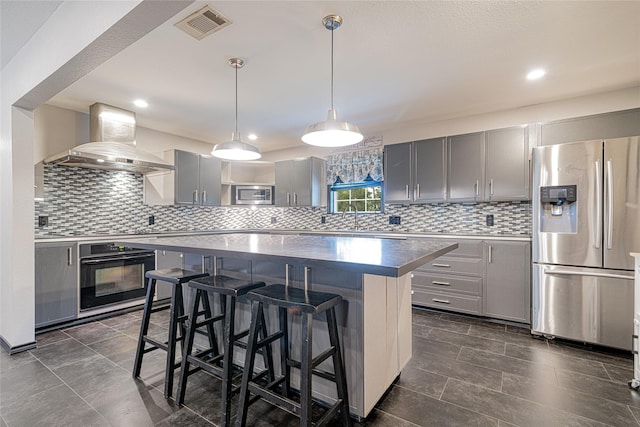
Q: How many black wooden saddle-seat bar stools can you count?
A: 3